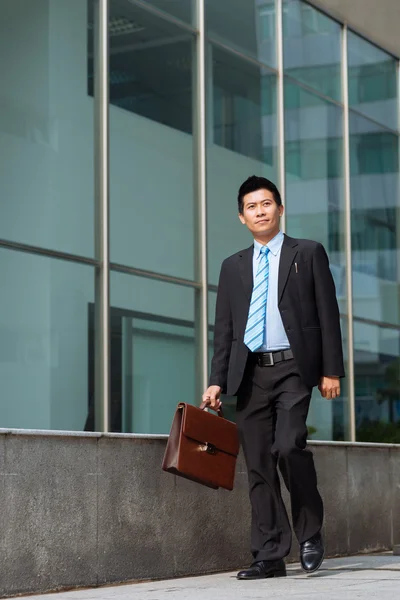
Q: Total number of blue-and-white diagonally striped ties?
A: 1